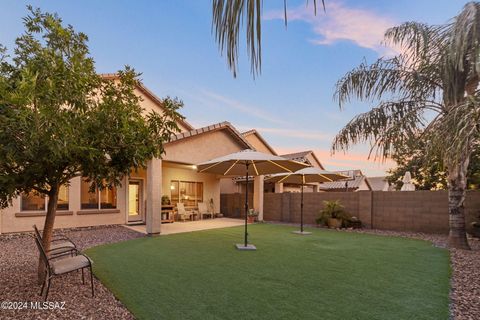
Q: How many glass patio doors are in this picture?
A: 1